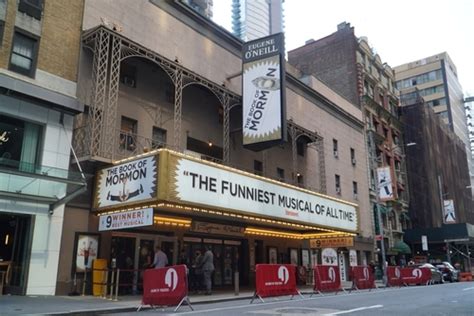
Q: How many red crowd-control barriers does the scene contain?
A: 6